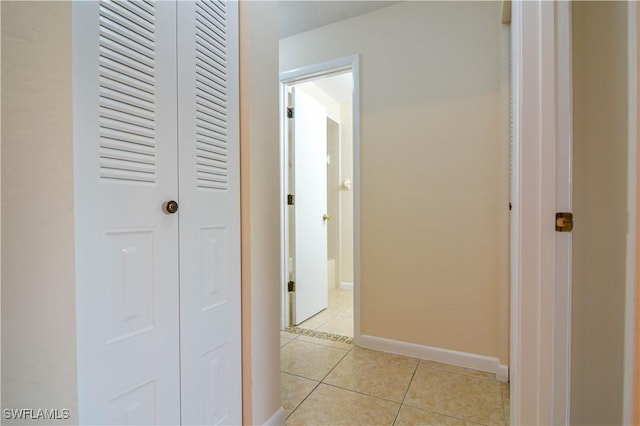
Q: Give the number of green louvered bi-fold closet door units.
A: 0